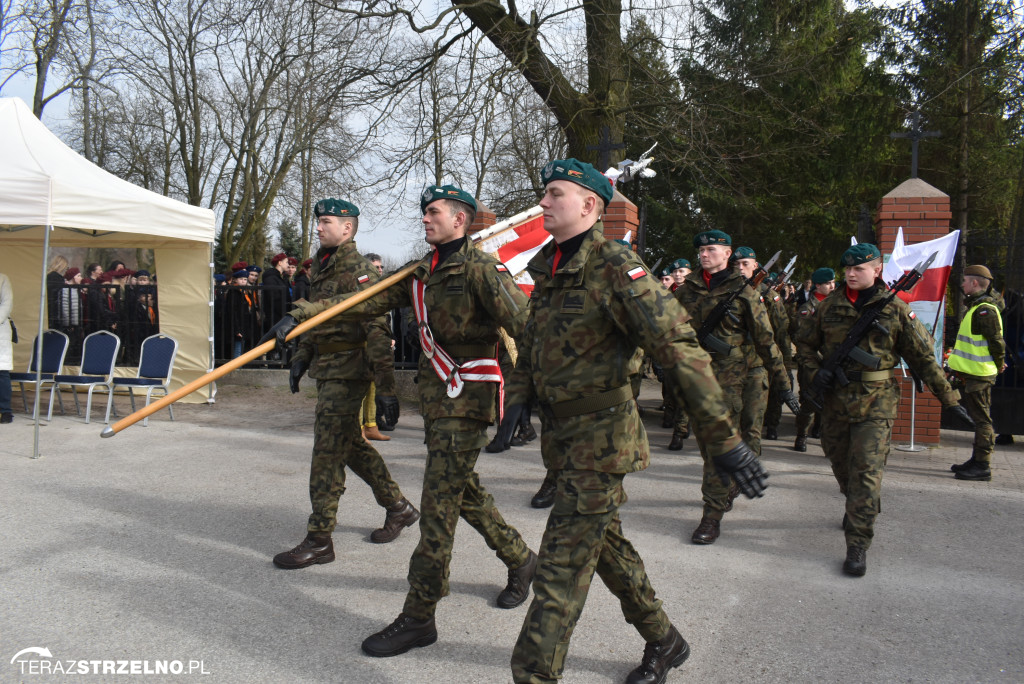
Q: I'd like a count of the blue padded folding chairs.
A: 3